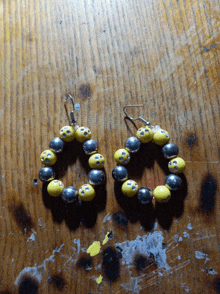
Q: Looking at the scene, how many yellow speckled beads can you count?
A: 12